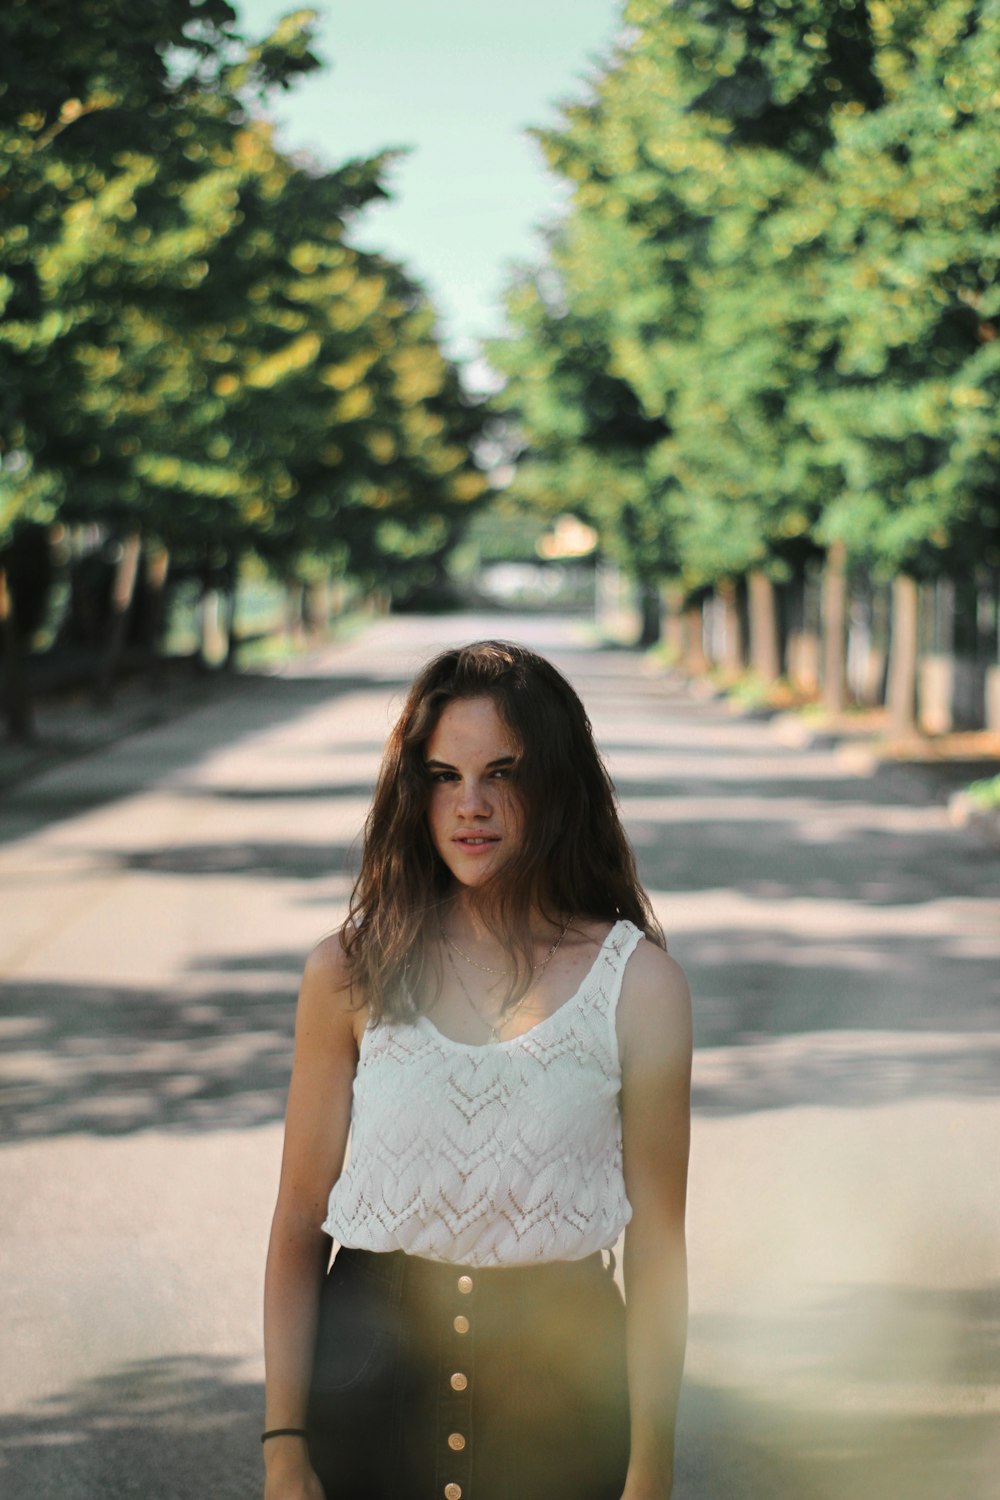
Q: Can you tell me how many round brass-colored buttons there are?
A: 5